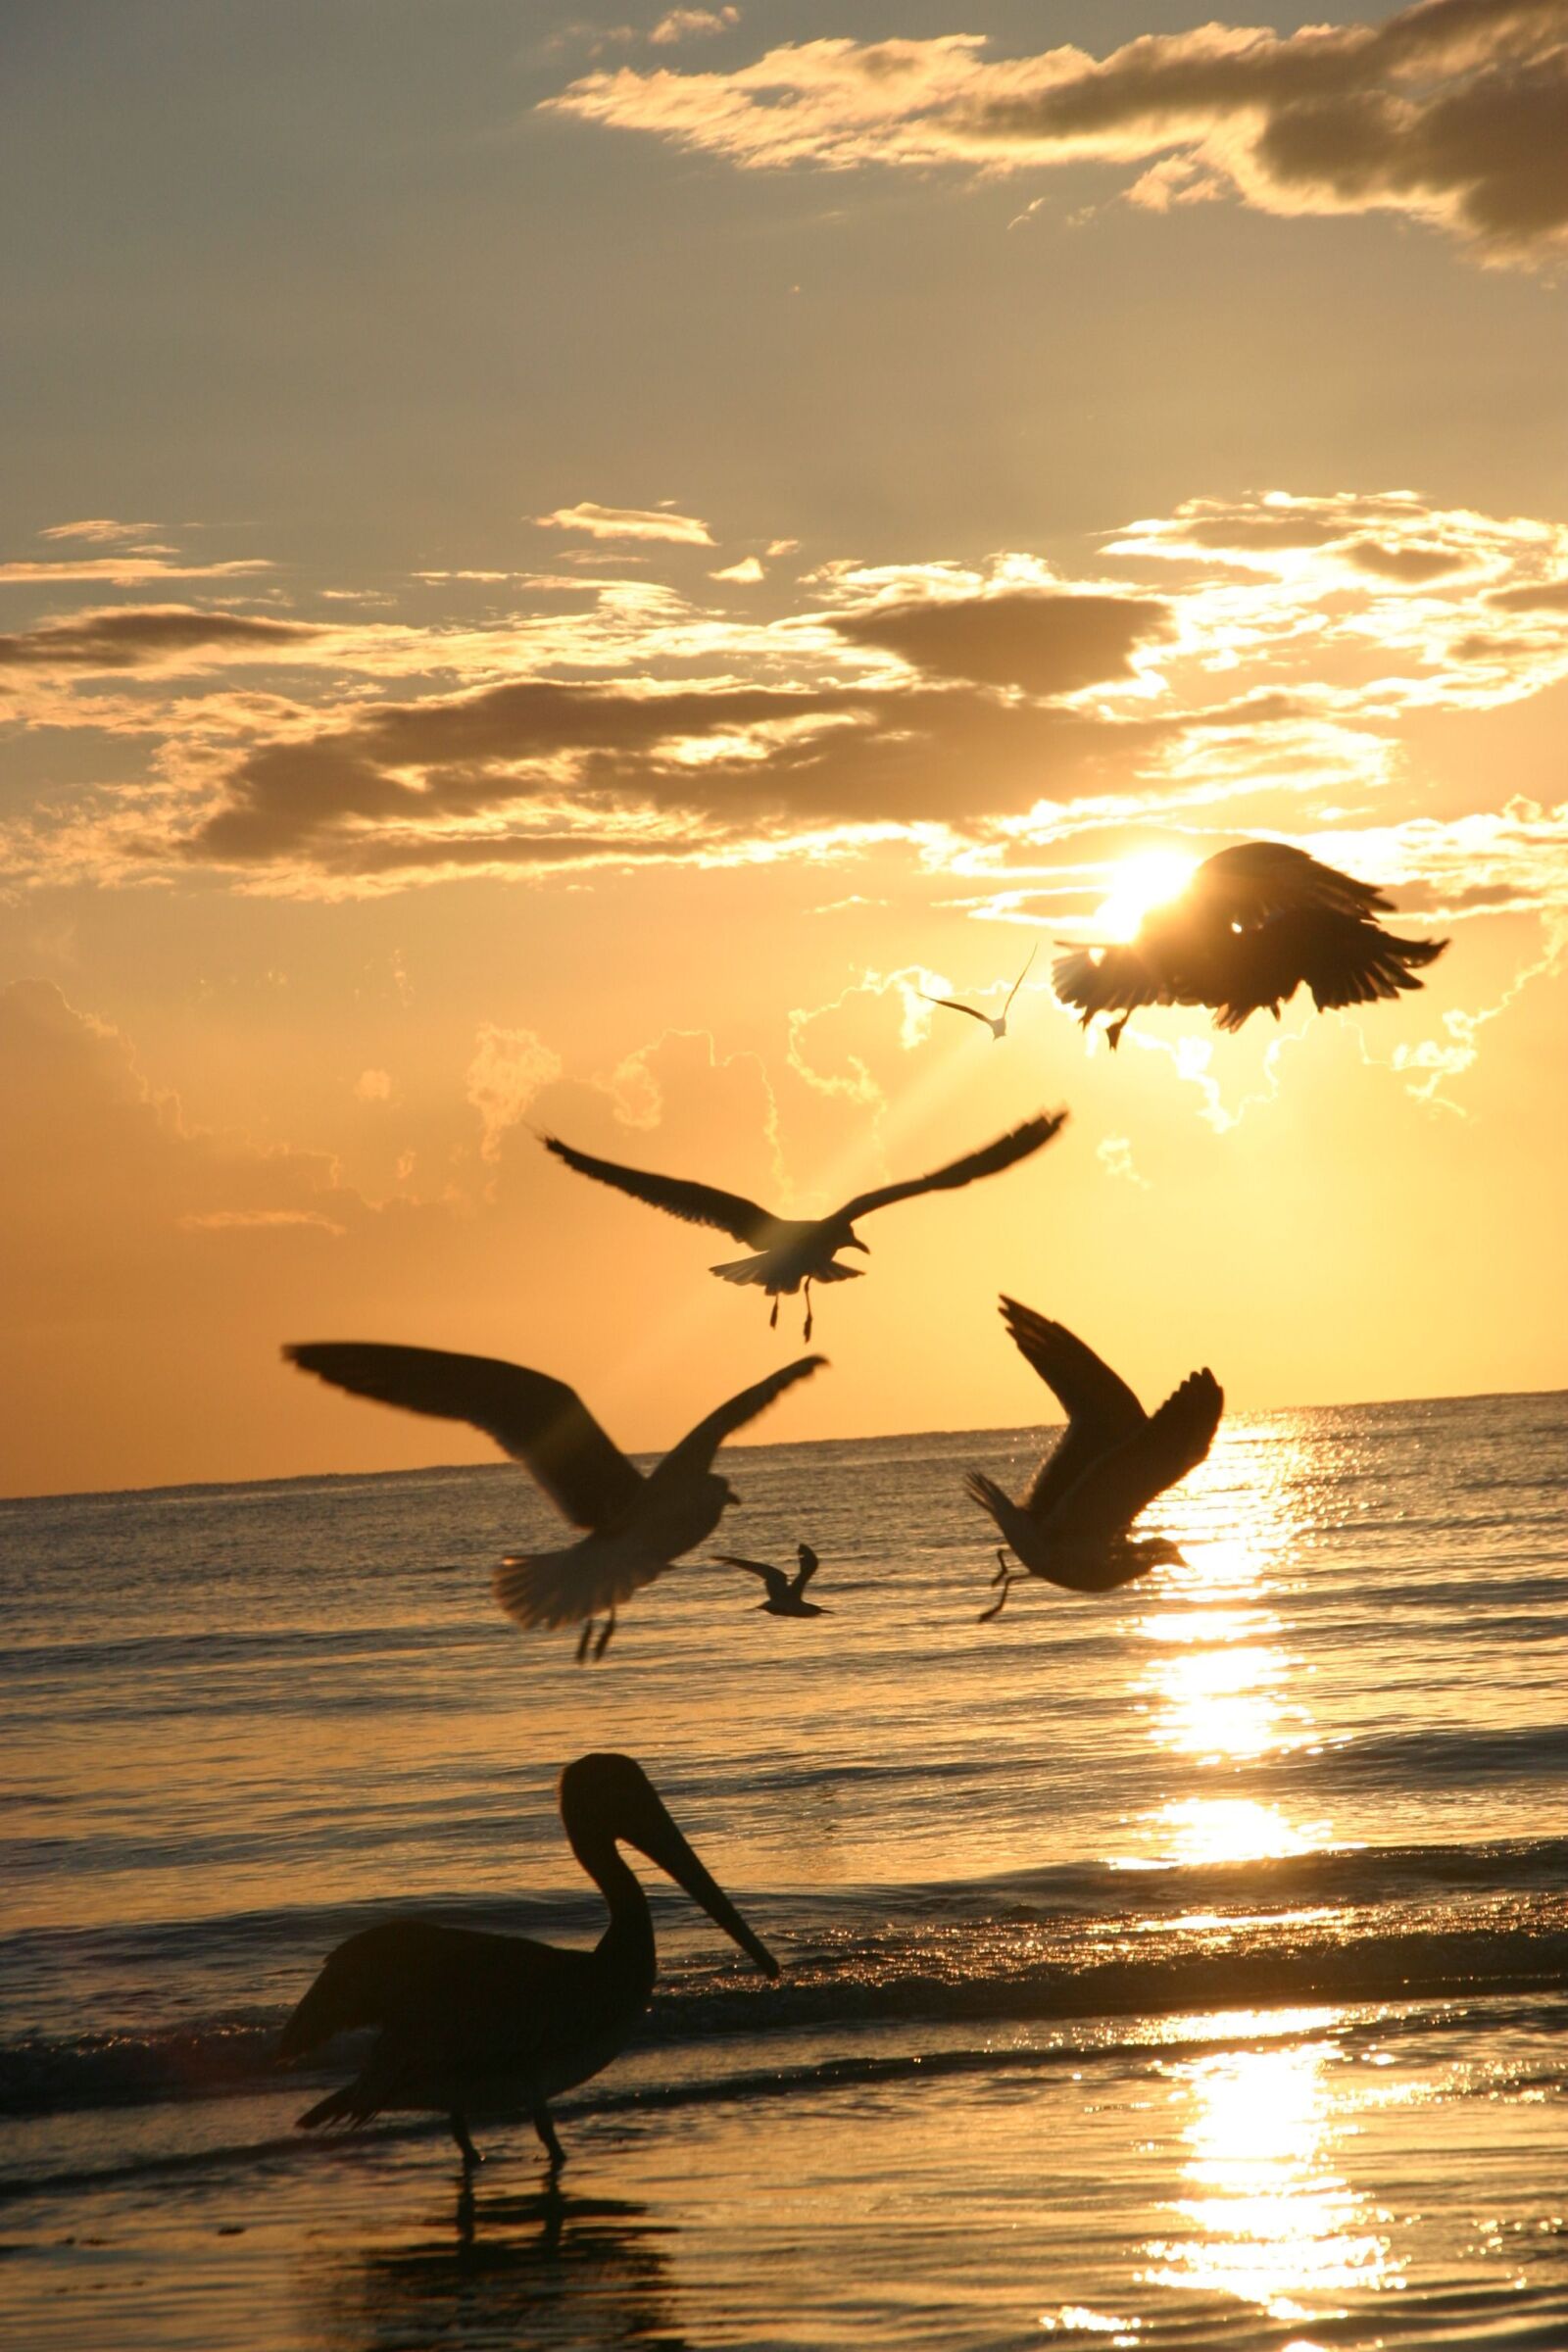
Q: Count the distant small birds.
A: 2